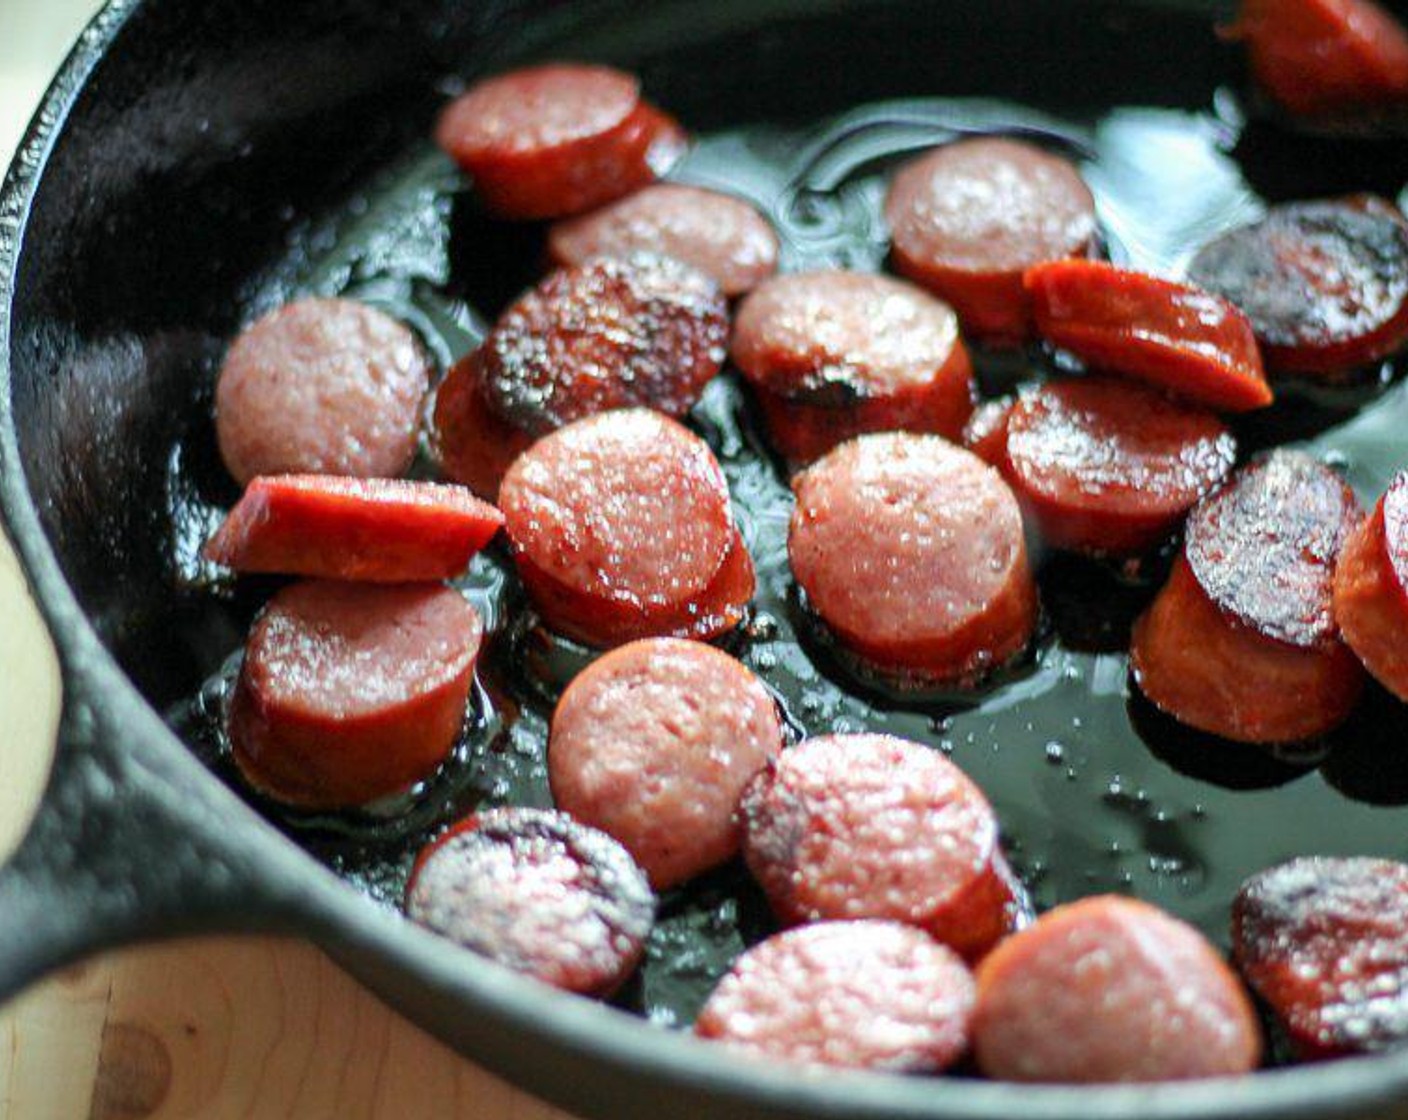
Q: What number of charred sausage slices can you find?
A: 5